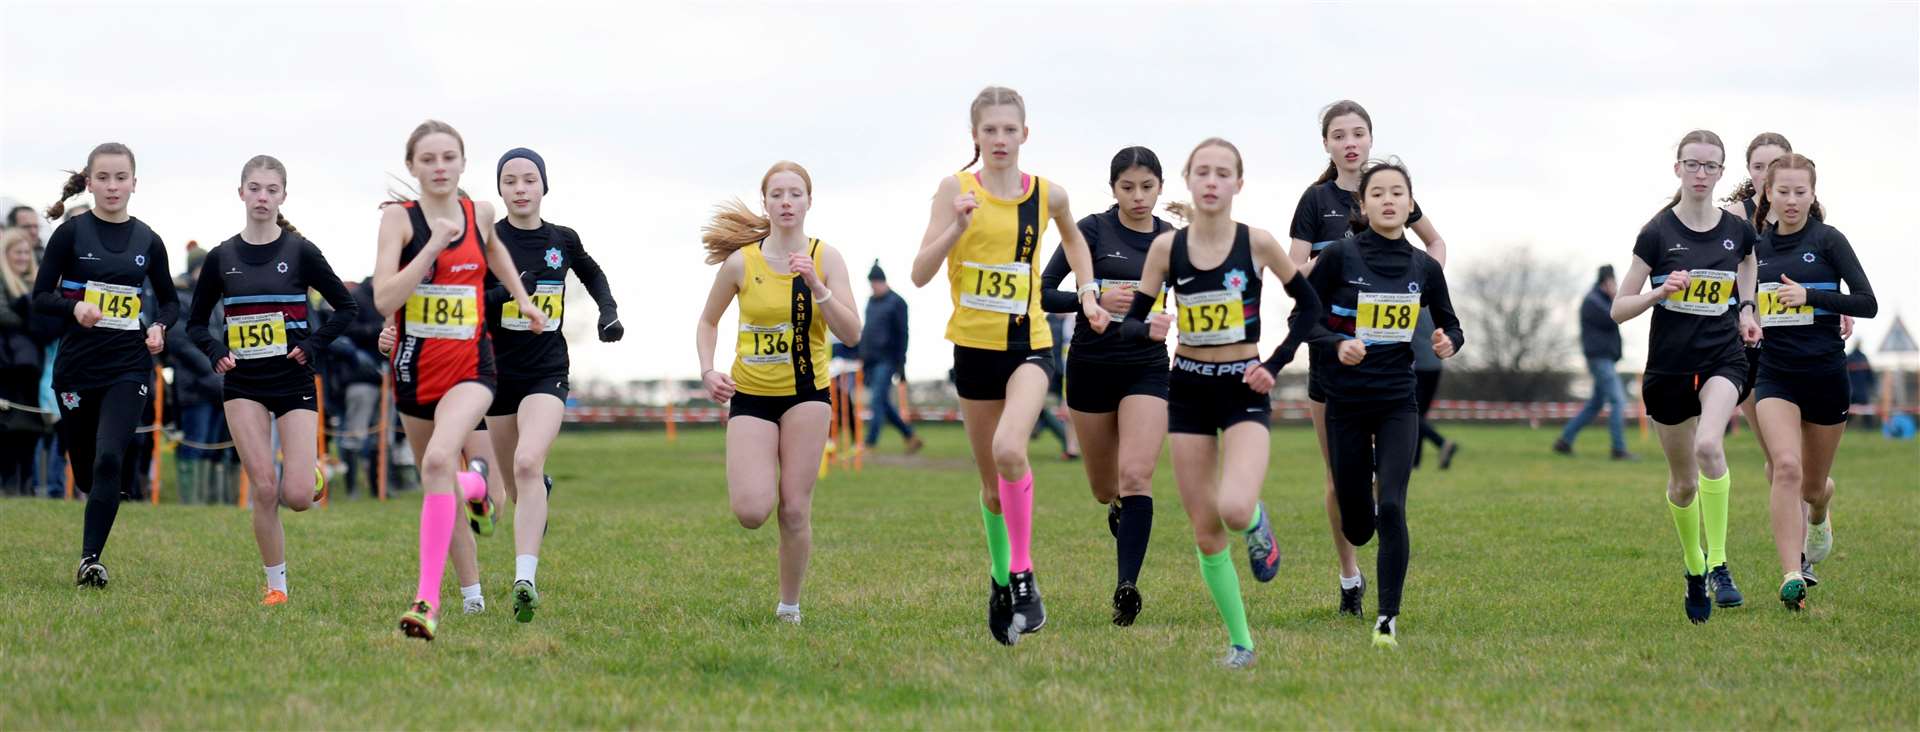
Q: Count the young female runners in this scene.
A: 13